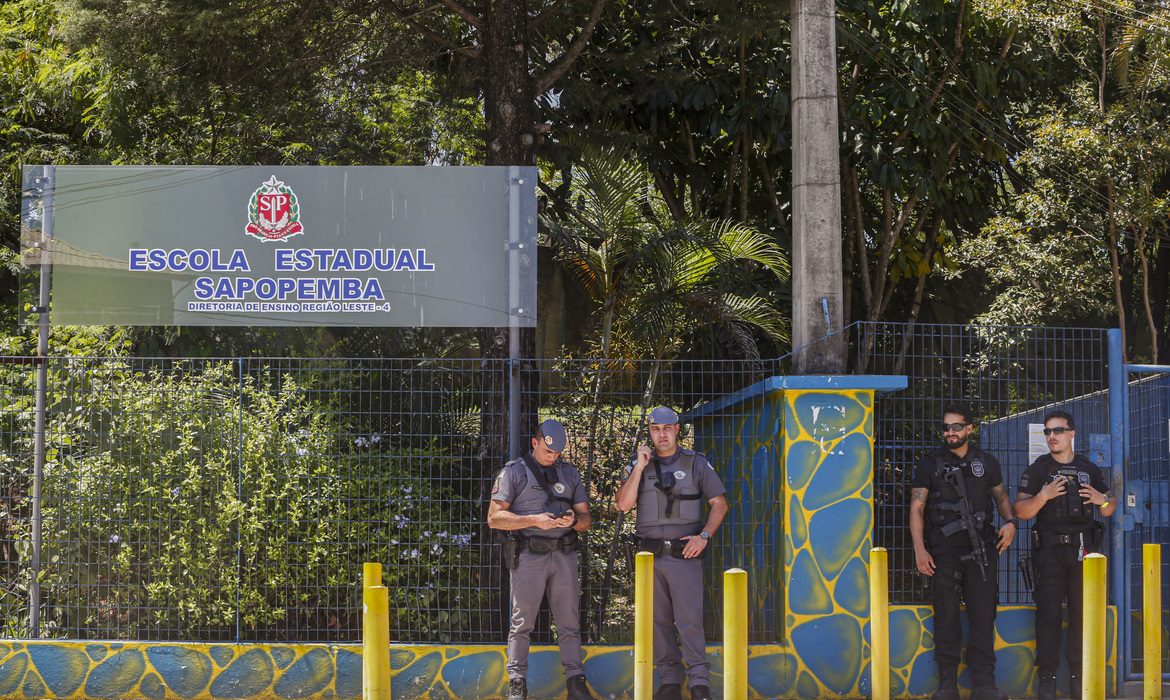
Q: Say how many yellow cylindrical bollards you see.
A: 7